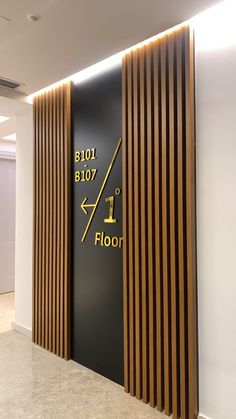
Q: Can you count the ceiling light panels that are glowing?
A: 2